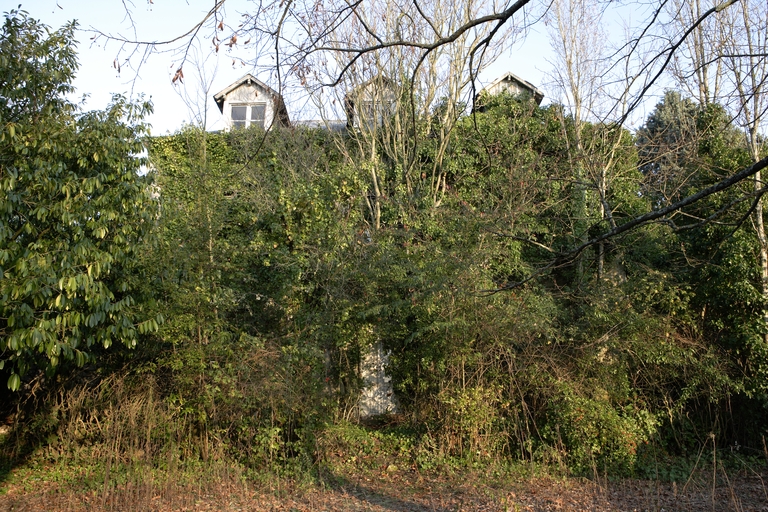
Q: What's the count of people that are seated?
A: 0